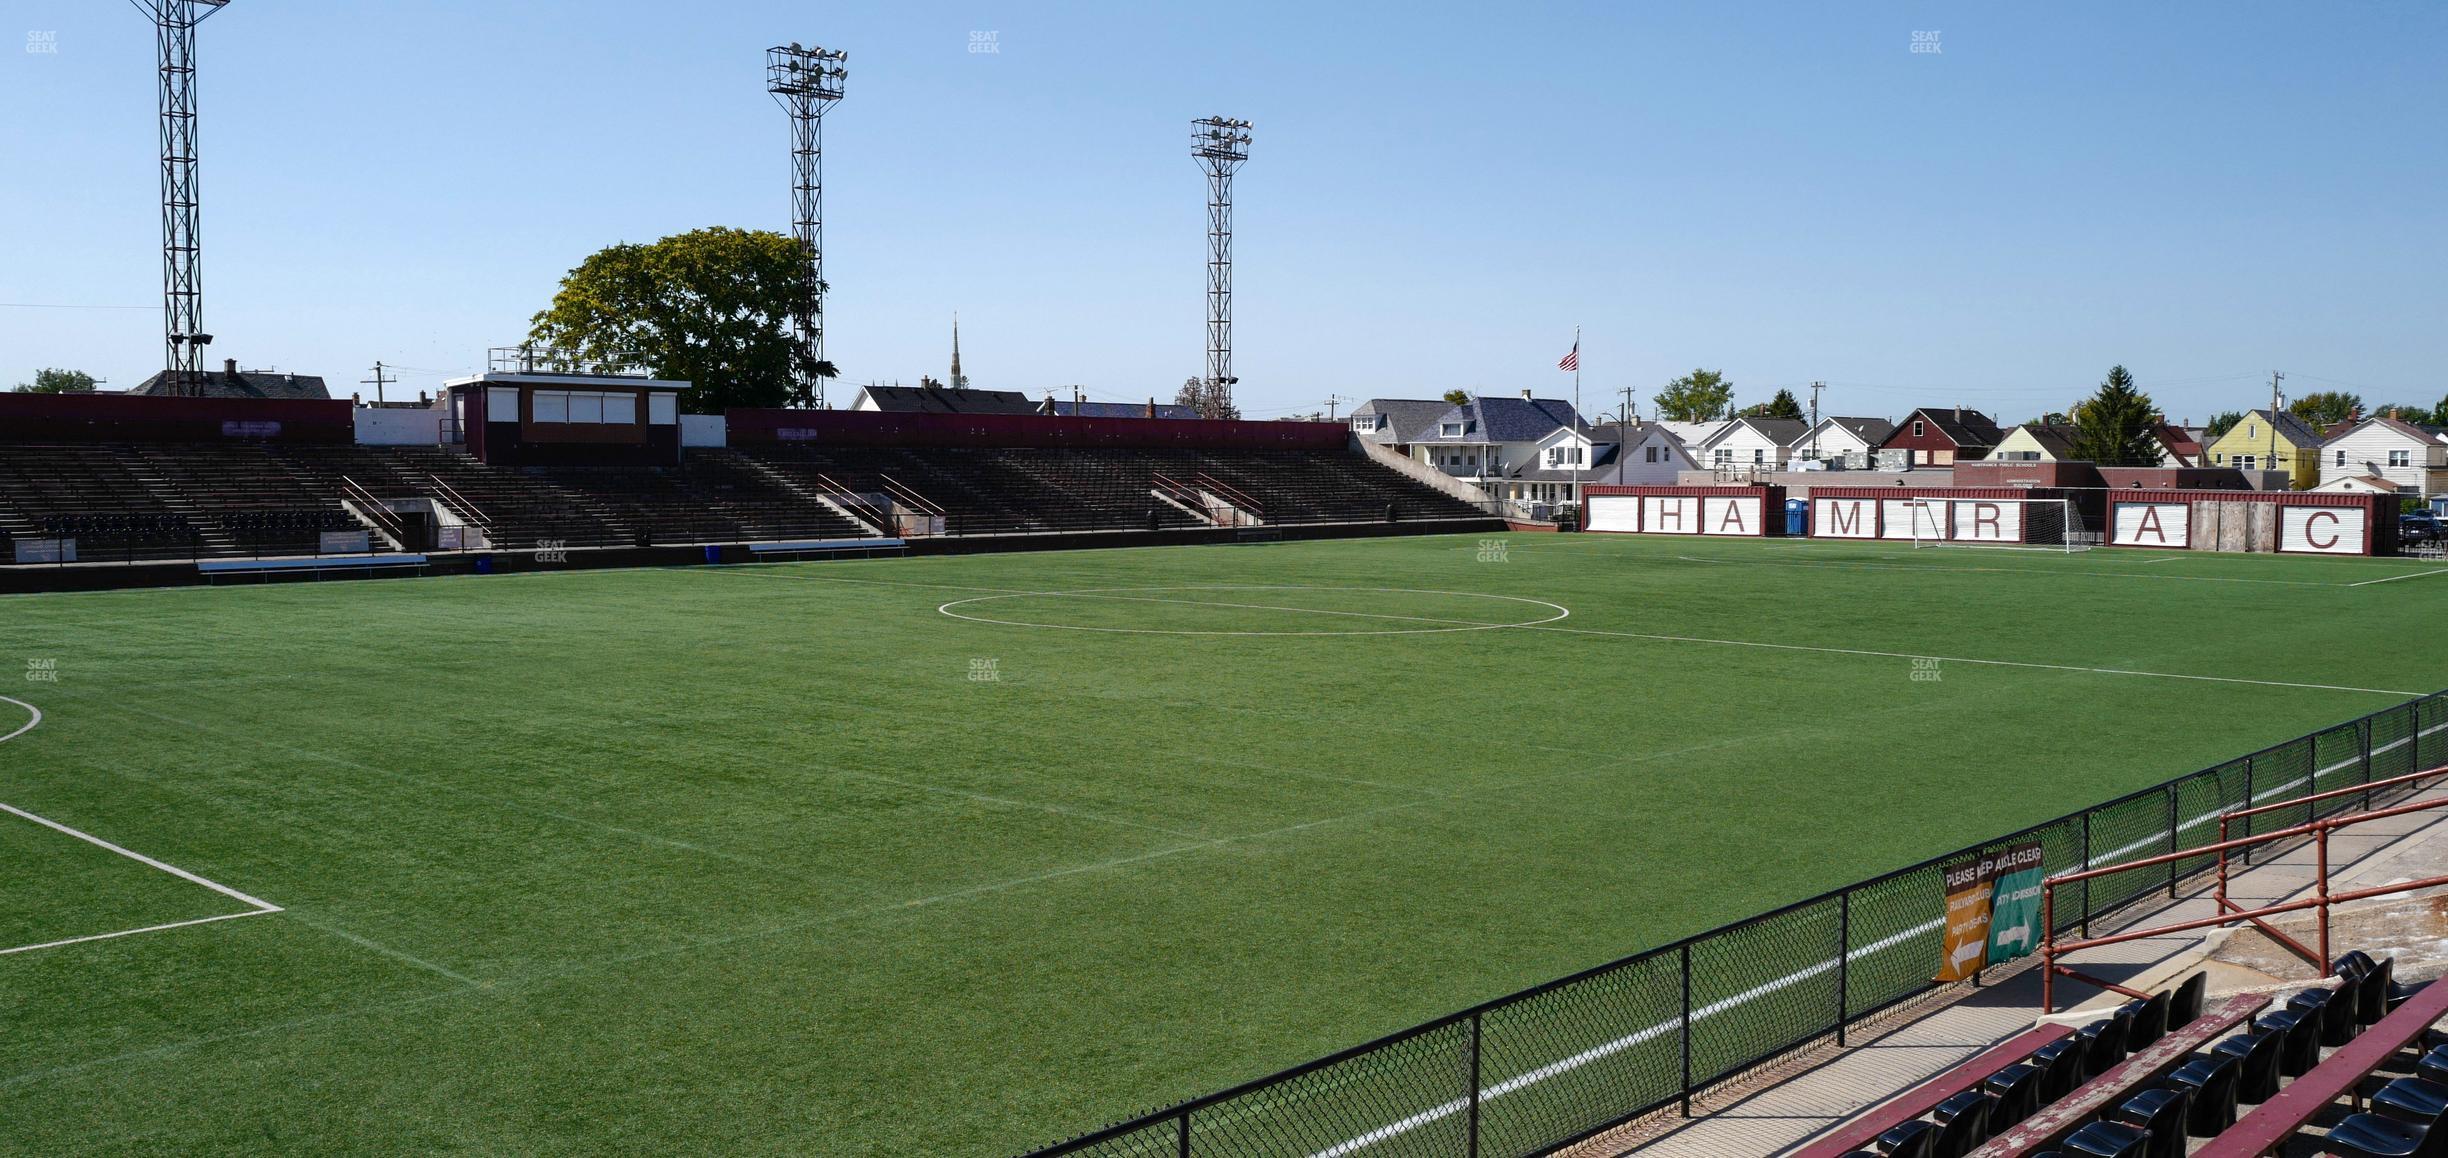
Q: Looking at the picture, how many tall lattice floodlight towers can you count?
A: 3